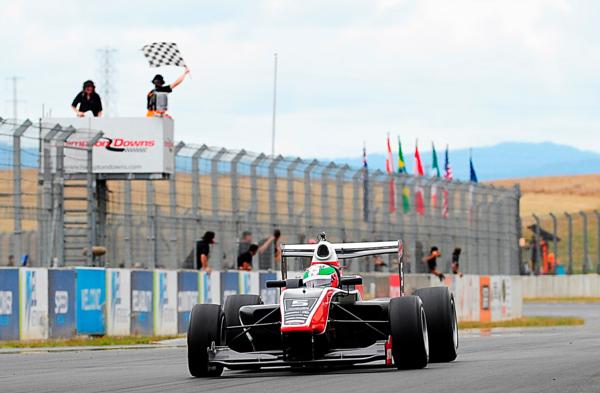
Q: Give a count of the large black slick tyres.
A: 4